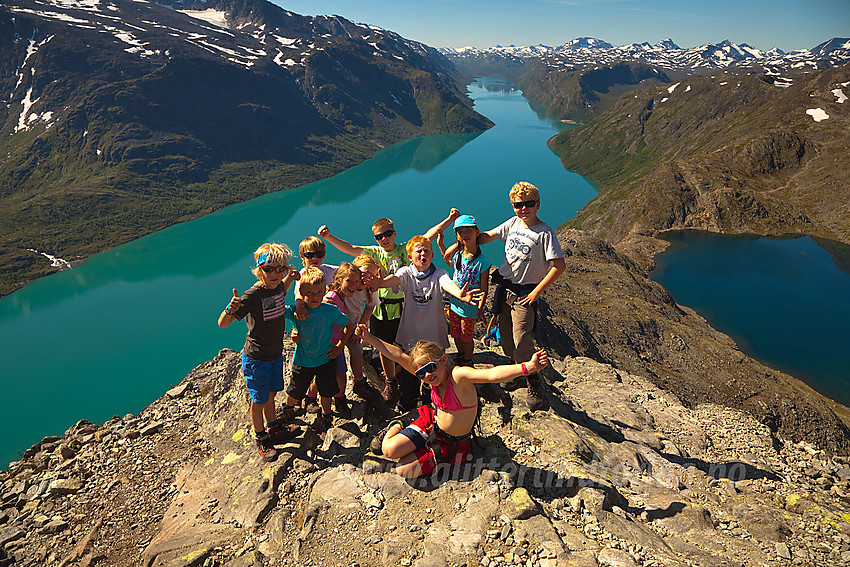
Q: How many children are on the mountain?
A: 10